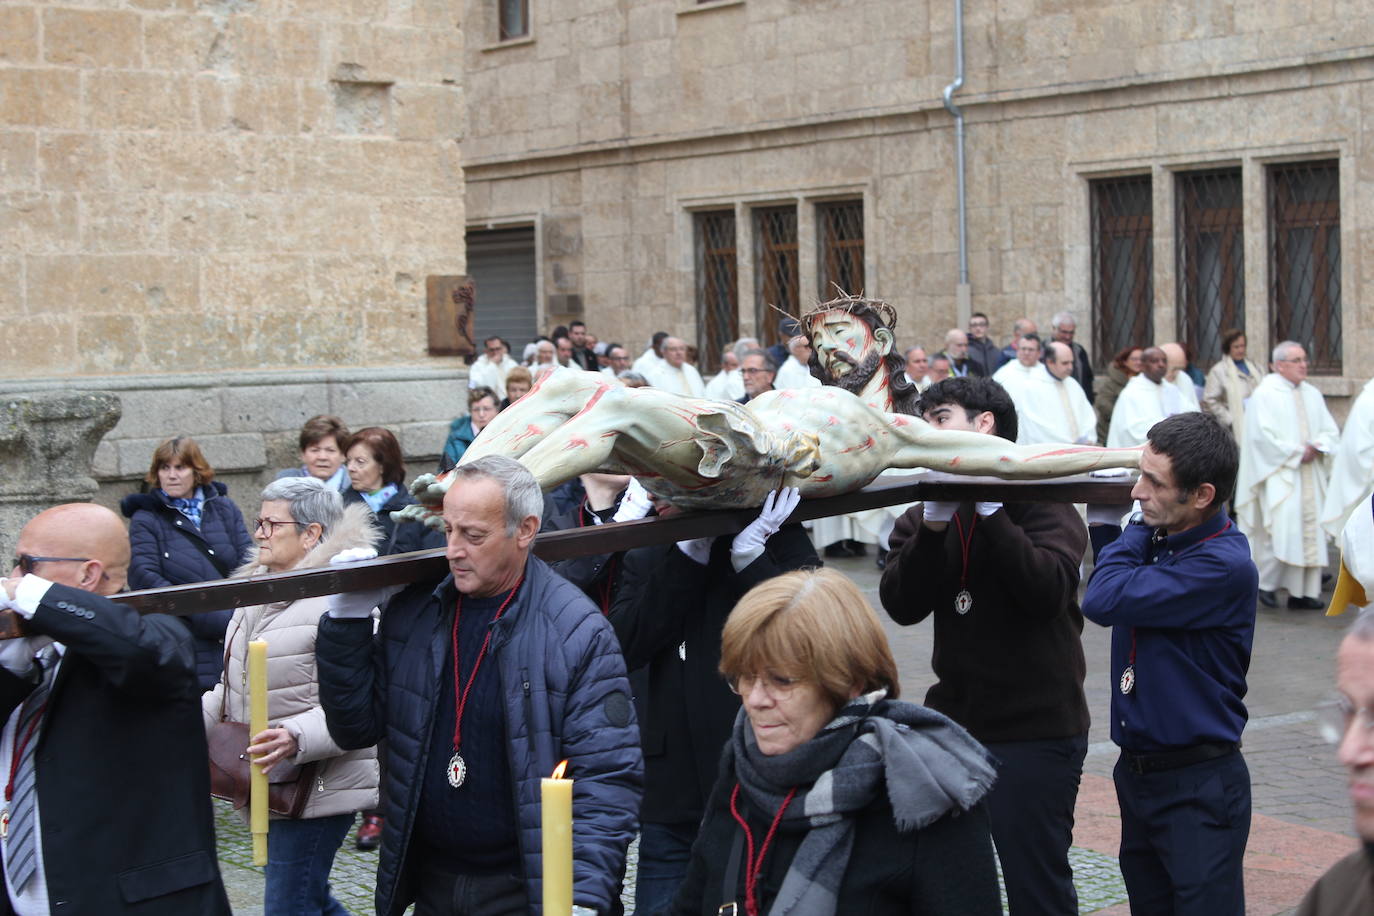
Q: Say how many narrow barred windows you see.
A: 6